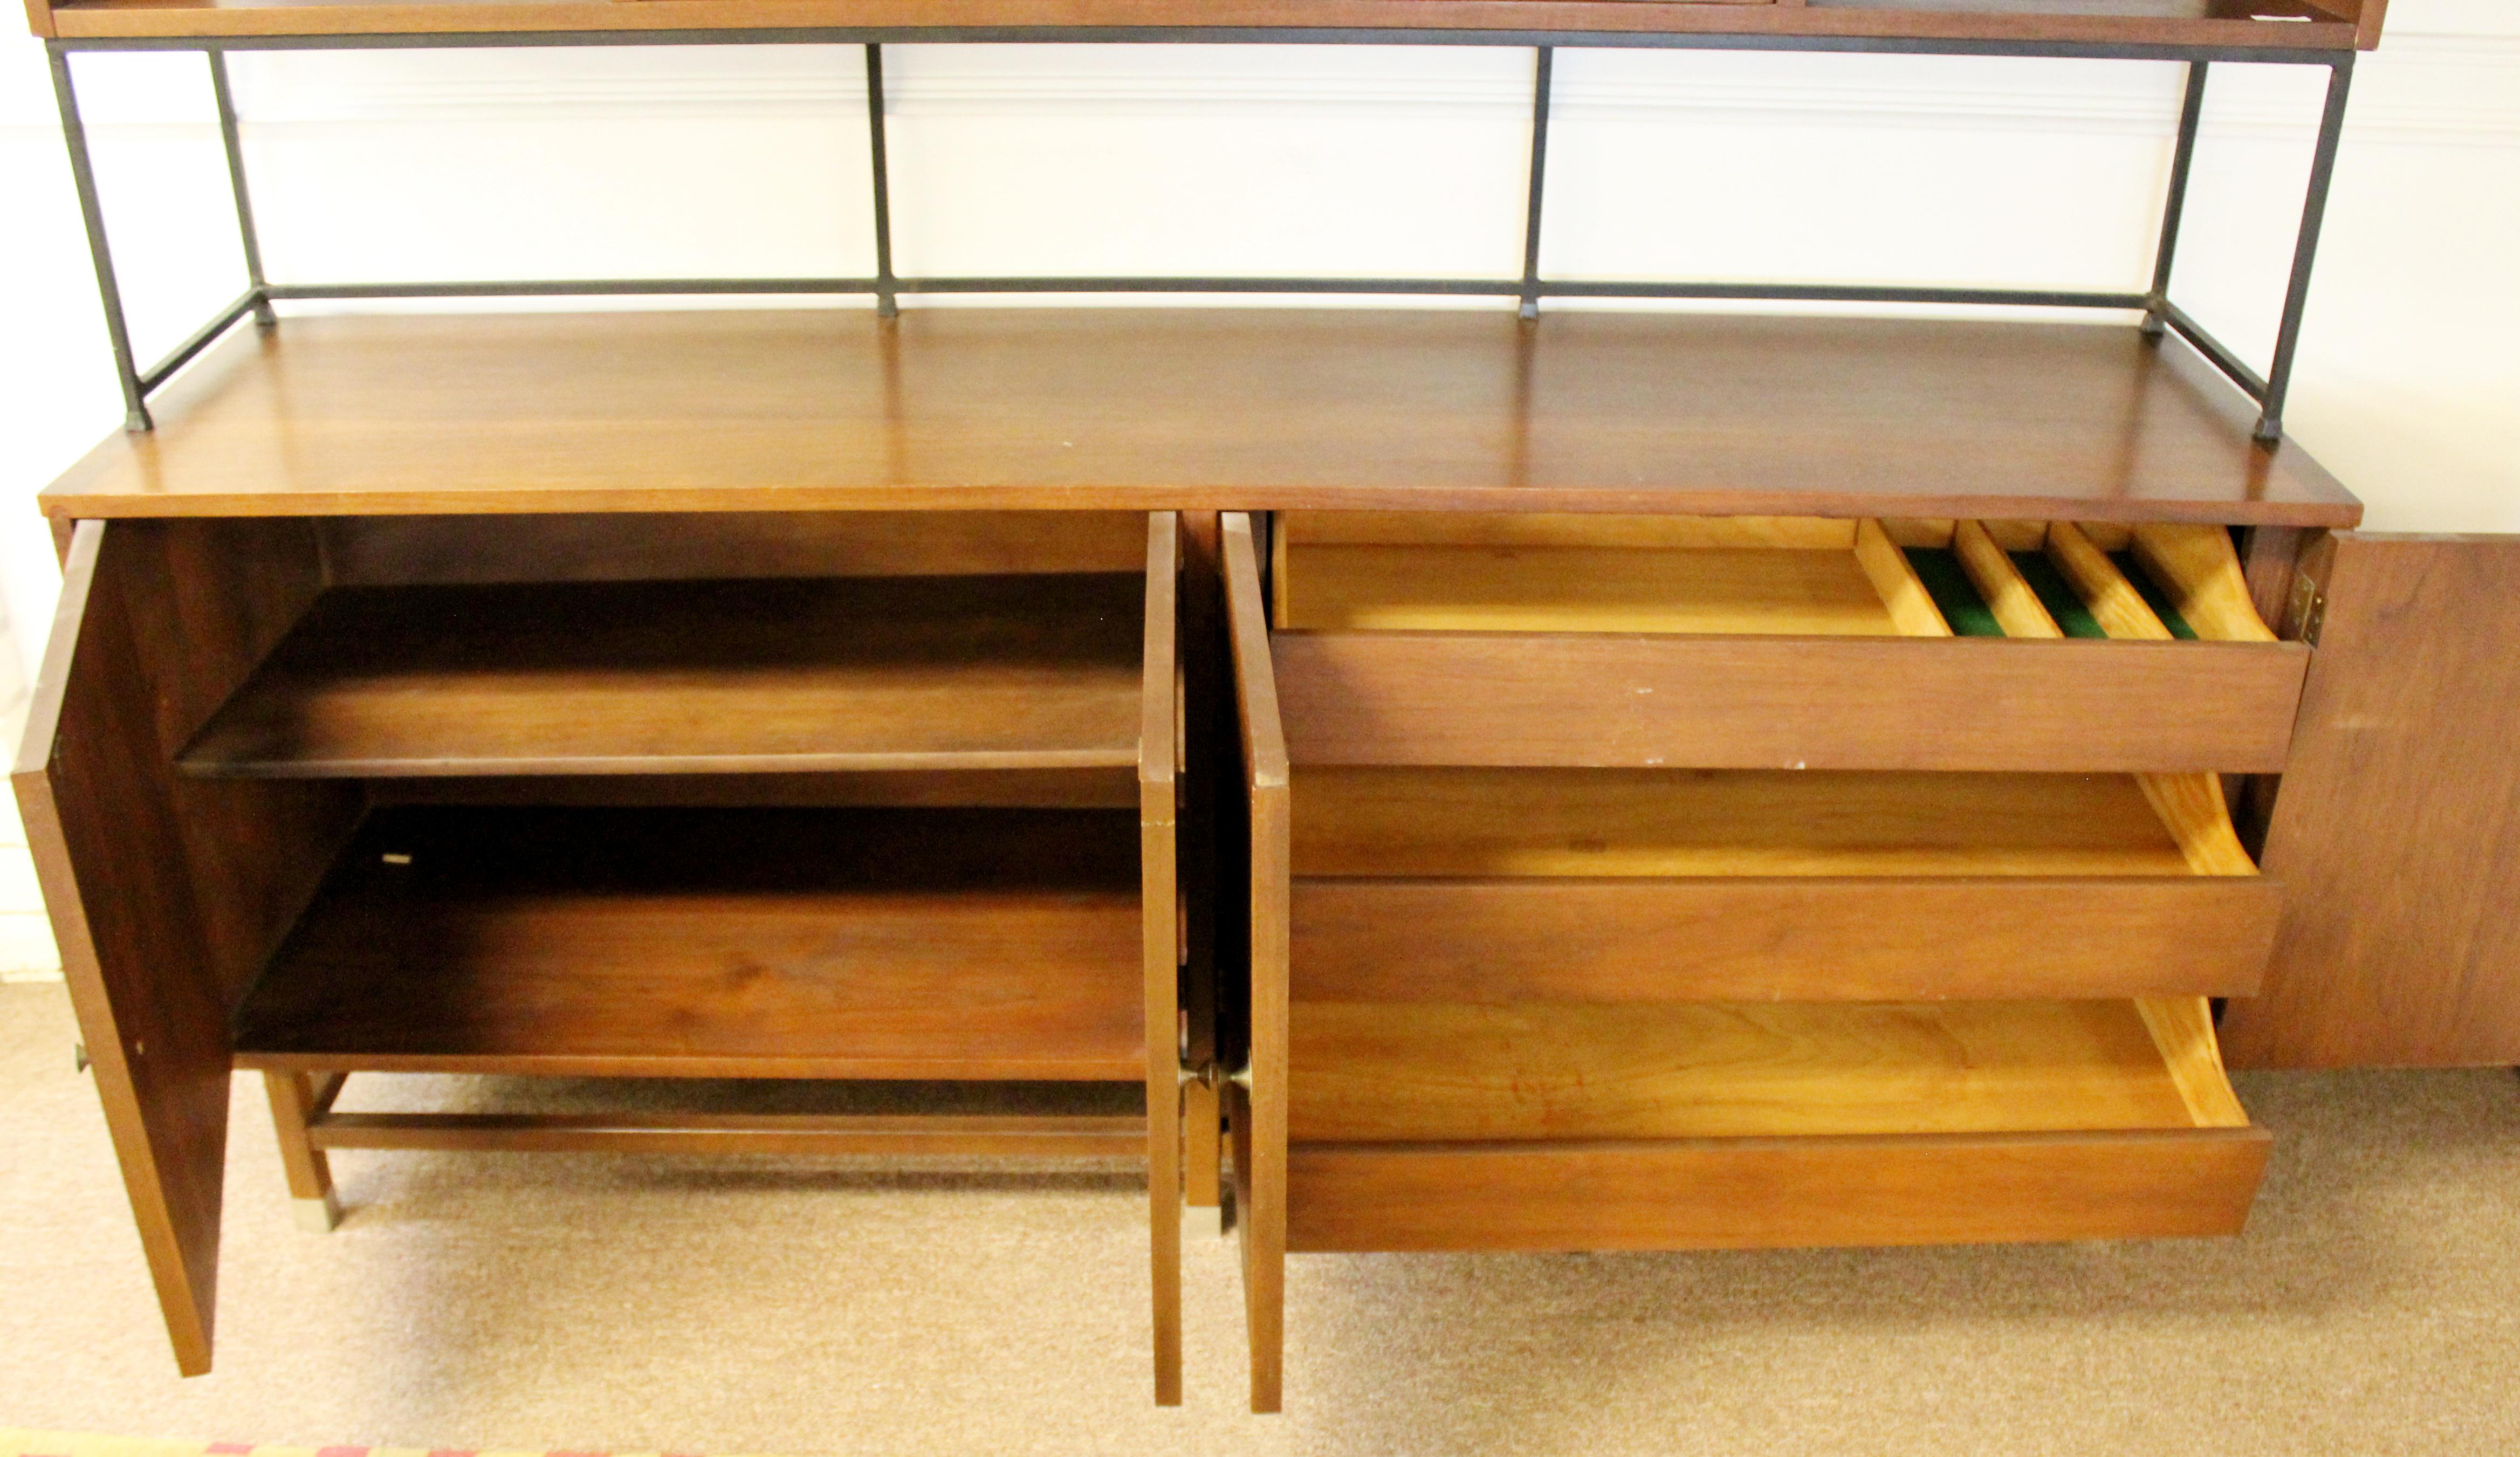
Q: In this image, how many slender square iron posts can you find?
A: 6